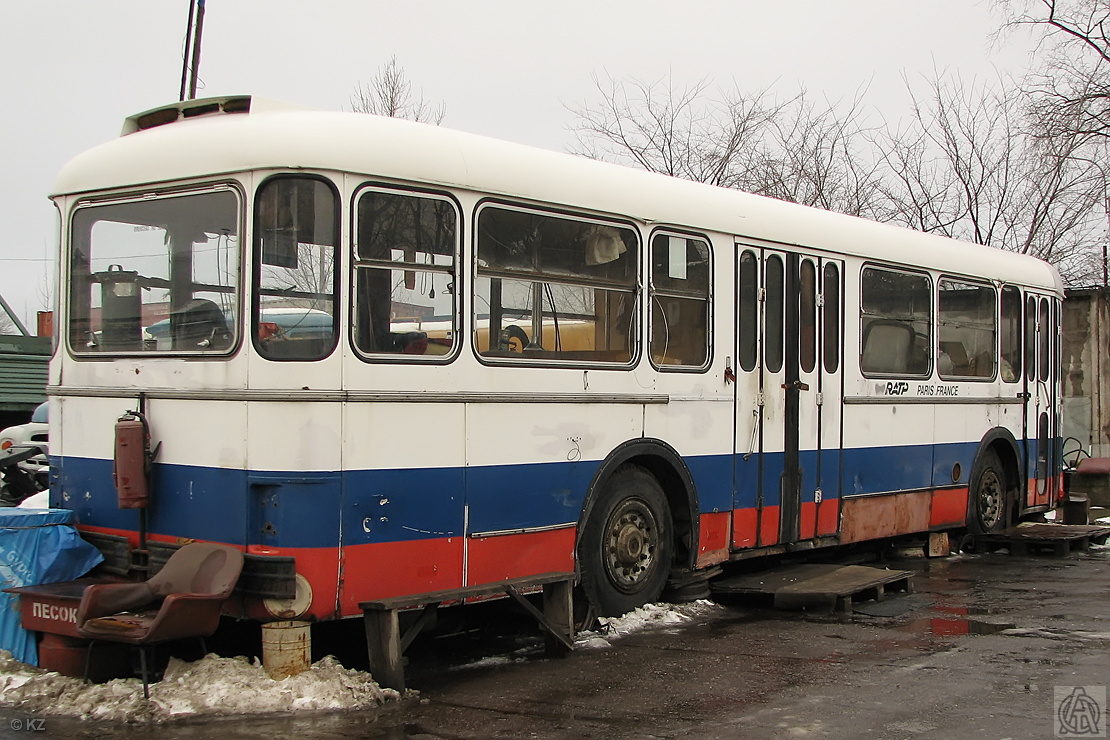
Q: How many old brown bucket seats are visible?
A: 1